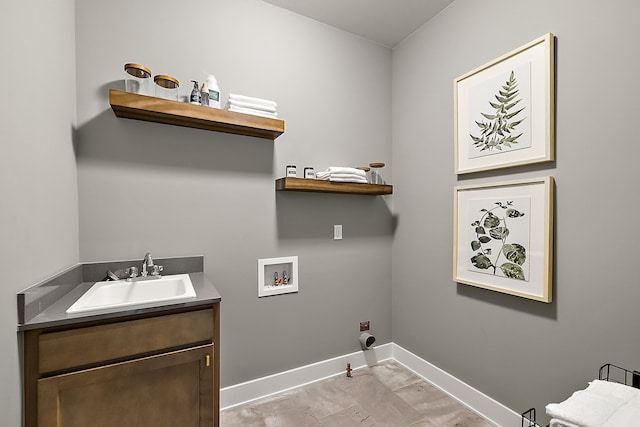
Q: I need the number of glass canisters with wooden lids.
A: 4